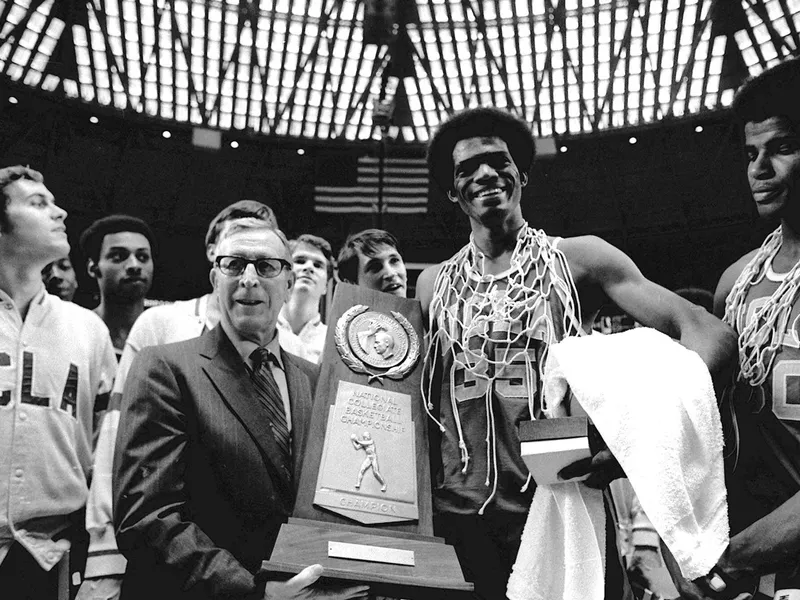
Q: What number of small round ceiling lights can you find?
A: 8